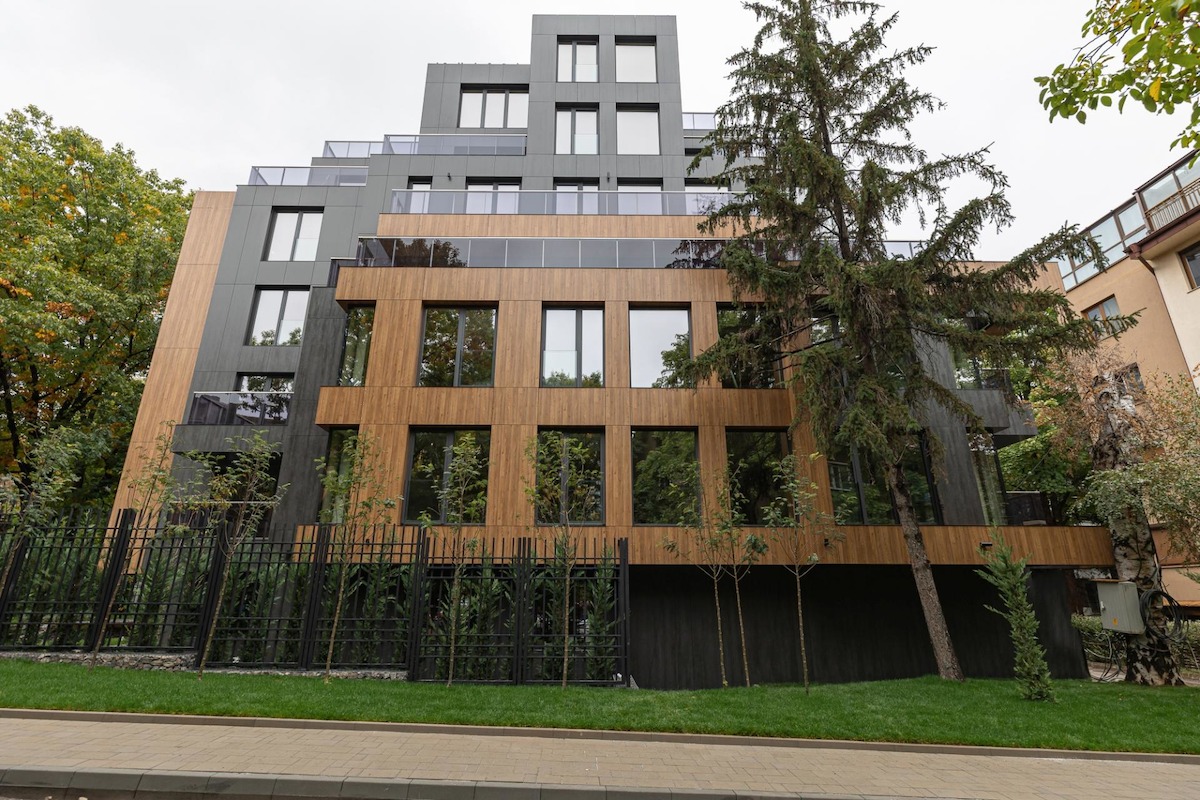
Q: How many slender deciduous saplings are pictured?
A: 9